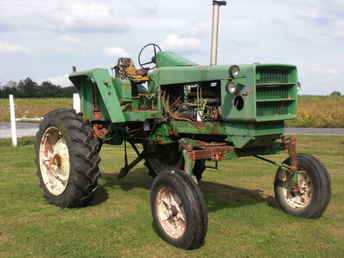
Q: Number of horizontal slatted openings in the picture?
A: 3